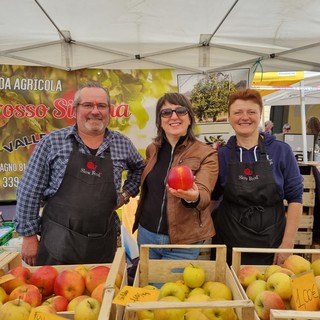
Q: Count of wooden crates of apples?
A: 3